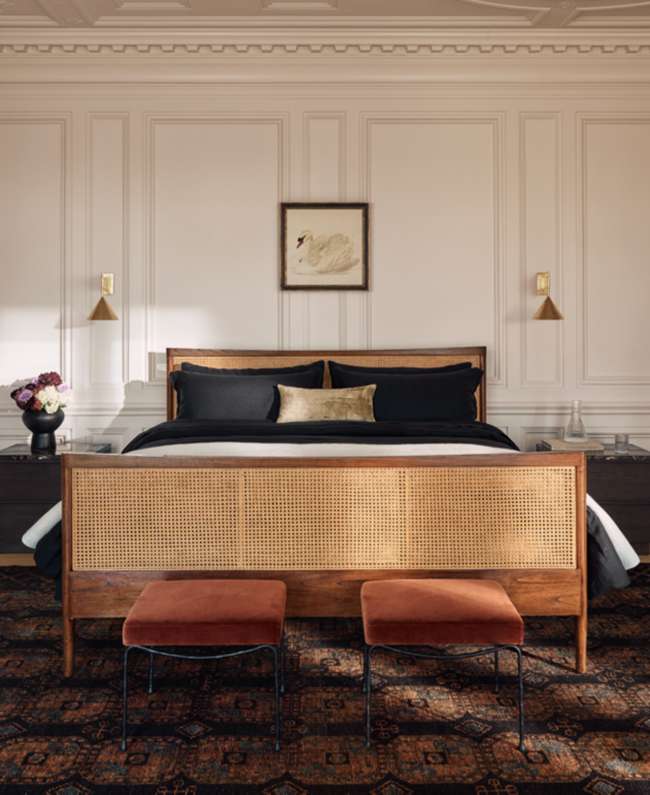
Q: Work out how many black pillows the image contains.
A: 4